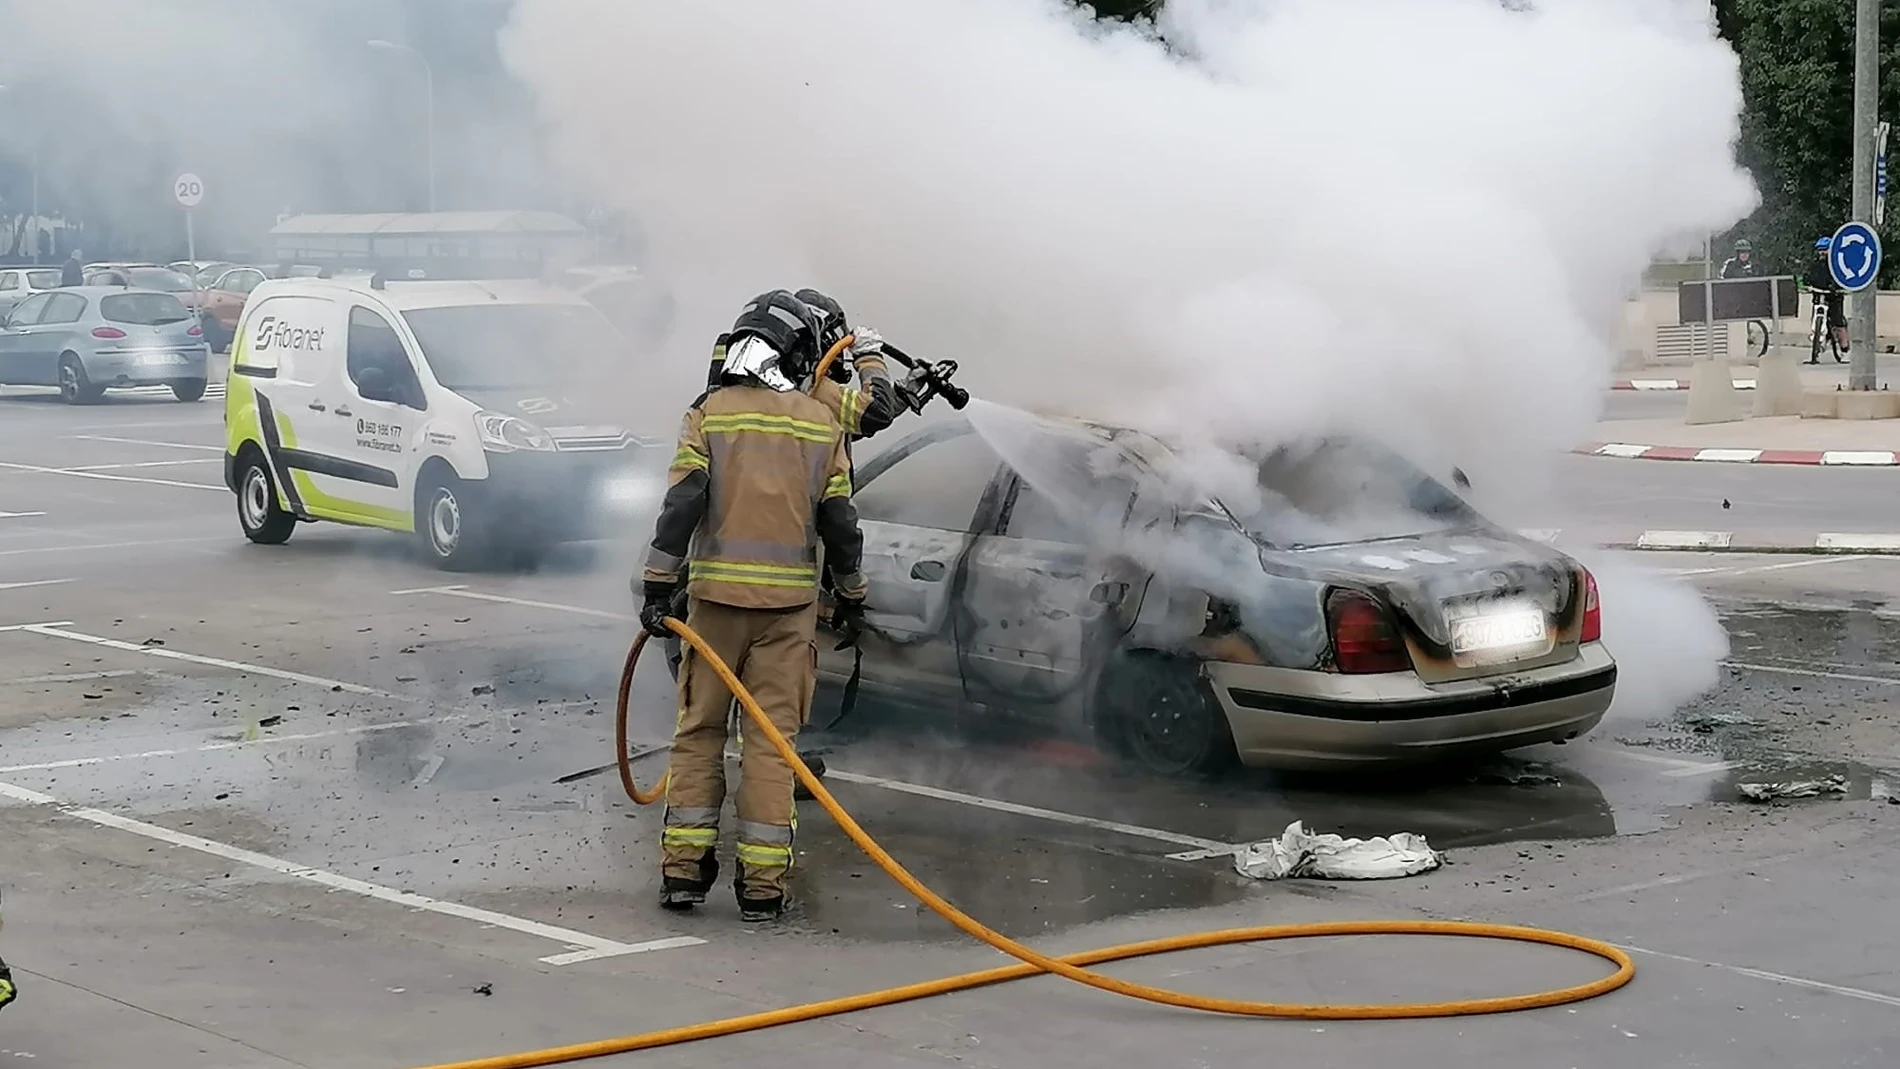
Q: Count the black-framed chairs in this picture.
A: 0